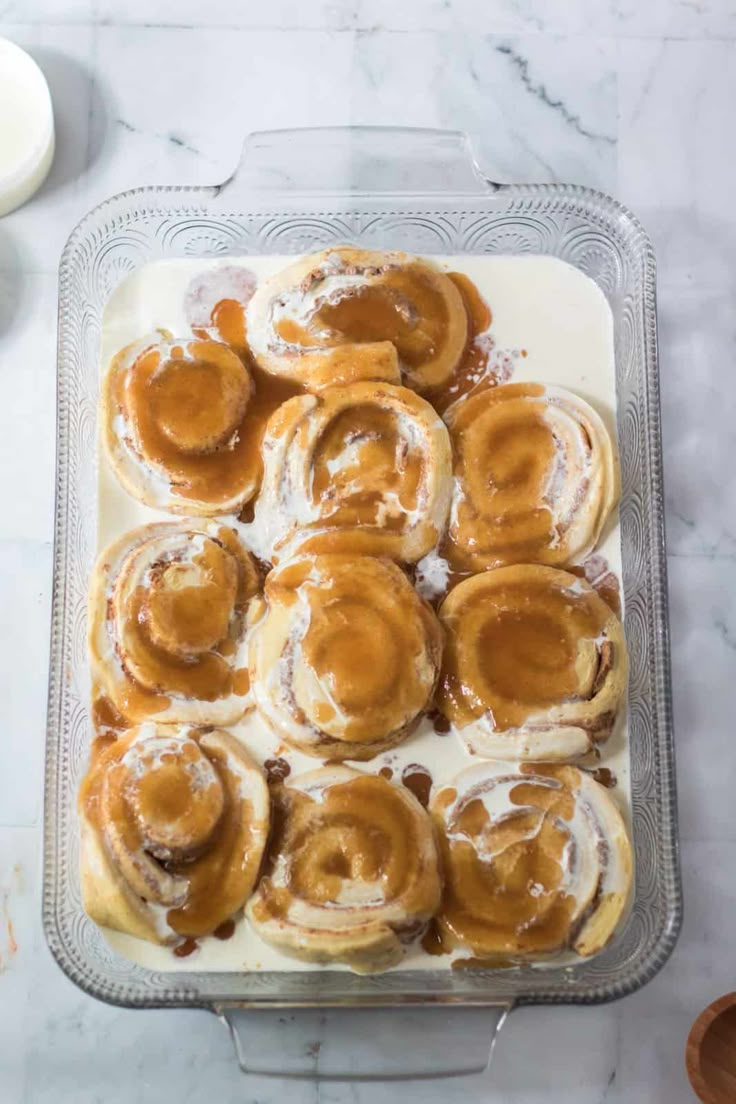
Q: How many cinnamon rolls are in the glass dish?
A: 10